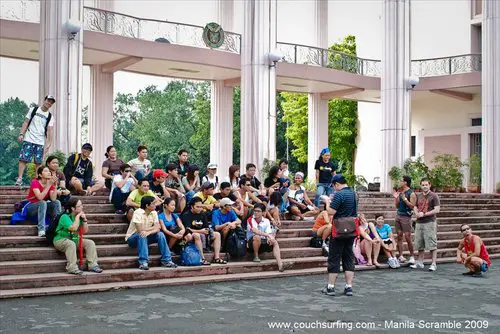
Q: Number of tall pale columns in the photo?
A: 7